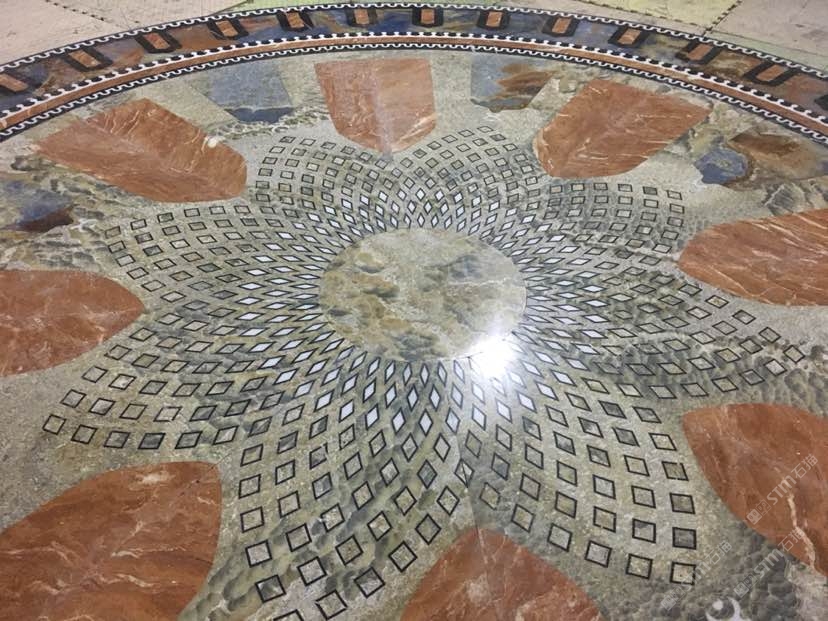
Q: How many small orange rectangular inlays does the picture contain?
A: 12